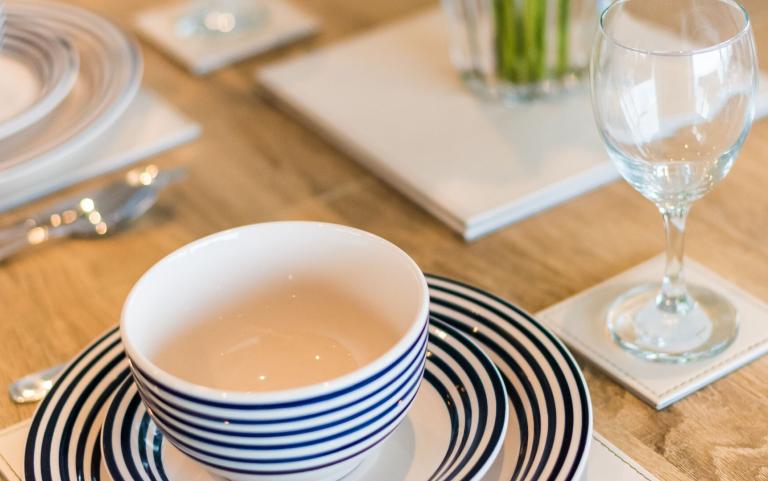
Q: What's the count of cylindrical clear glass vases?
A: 1